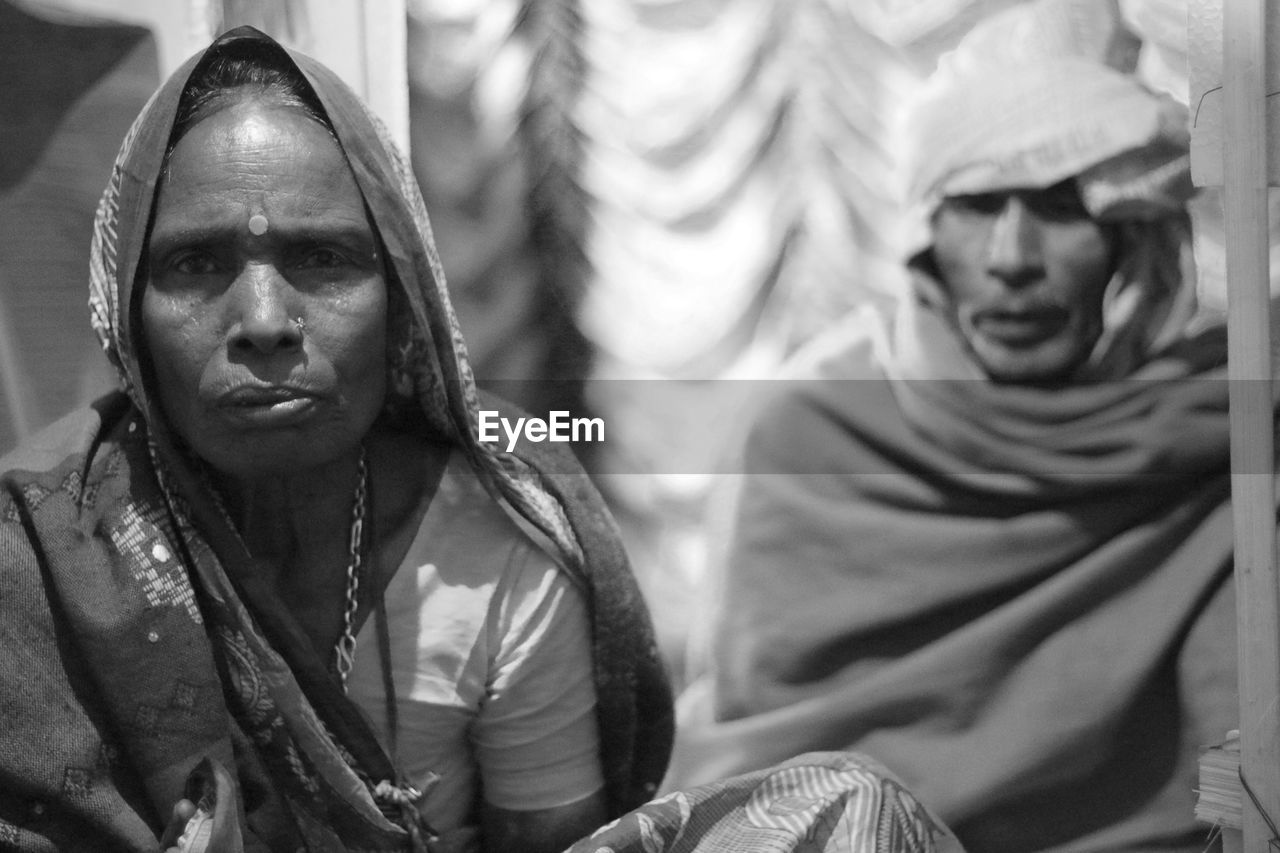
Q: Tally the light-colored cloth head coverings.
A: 1